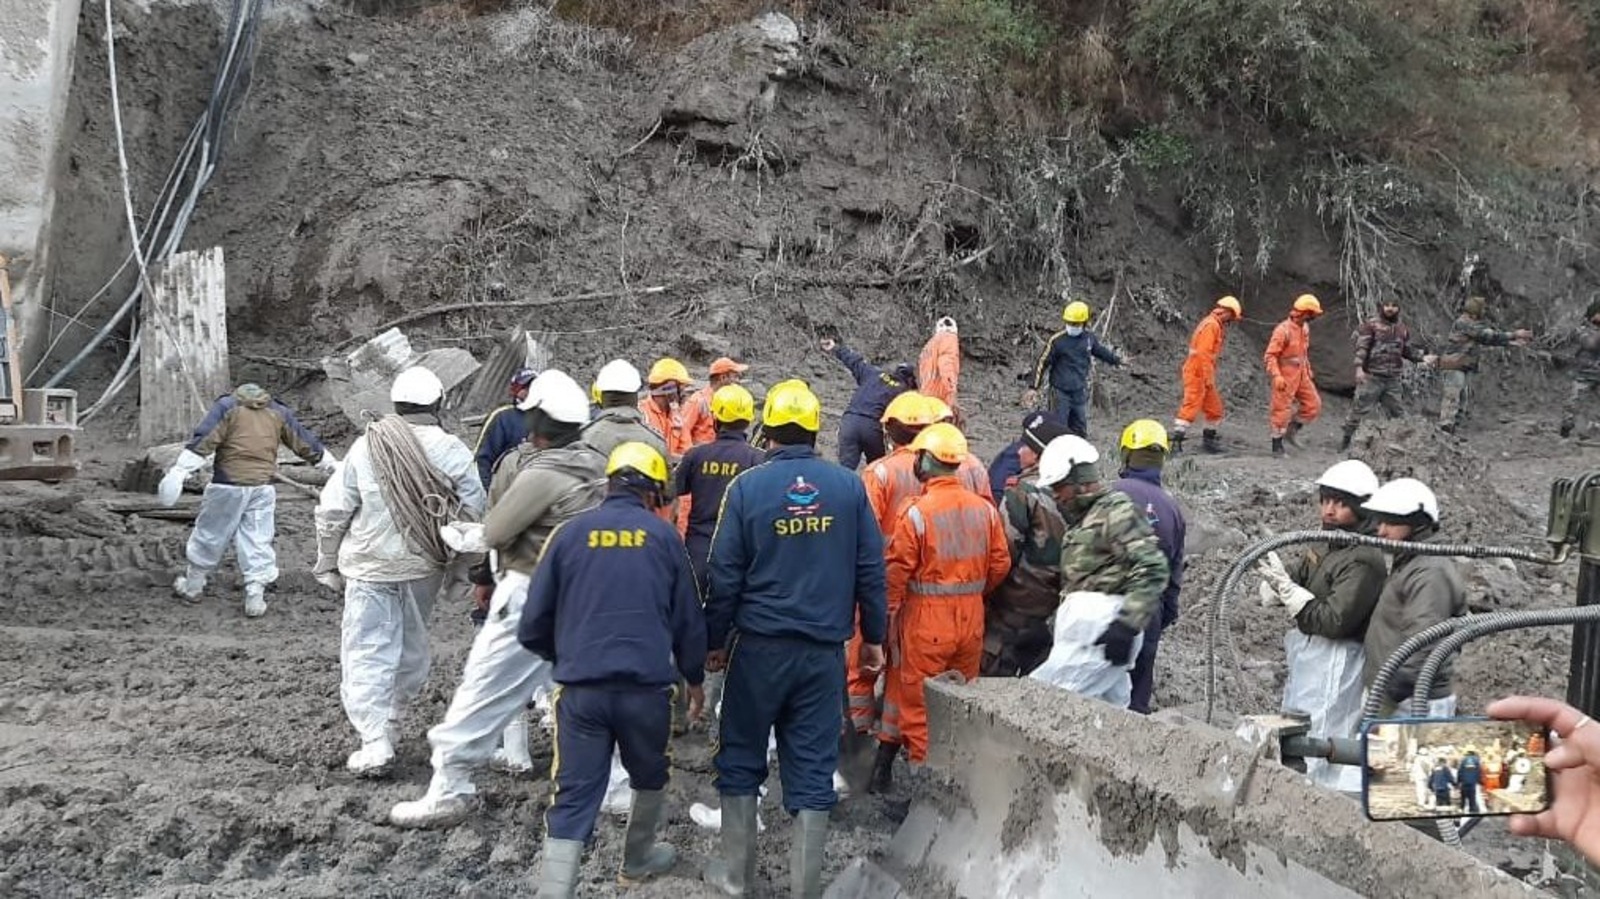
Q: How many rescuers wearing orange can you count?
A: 8